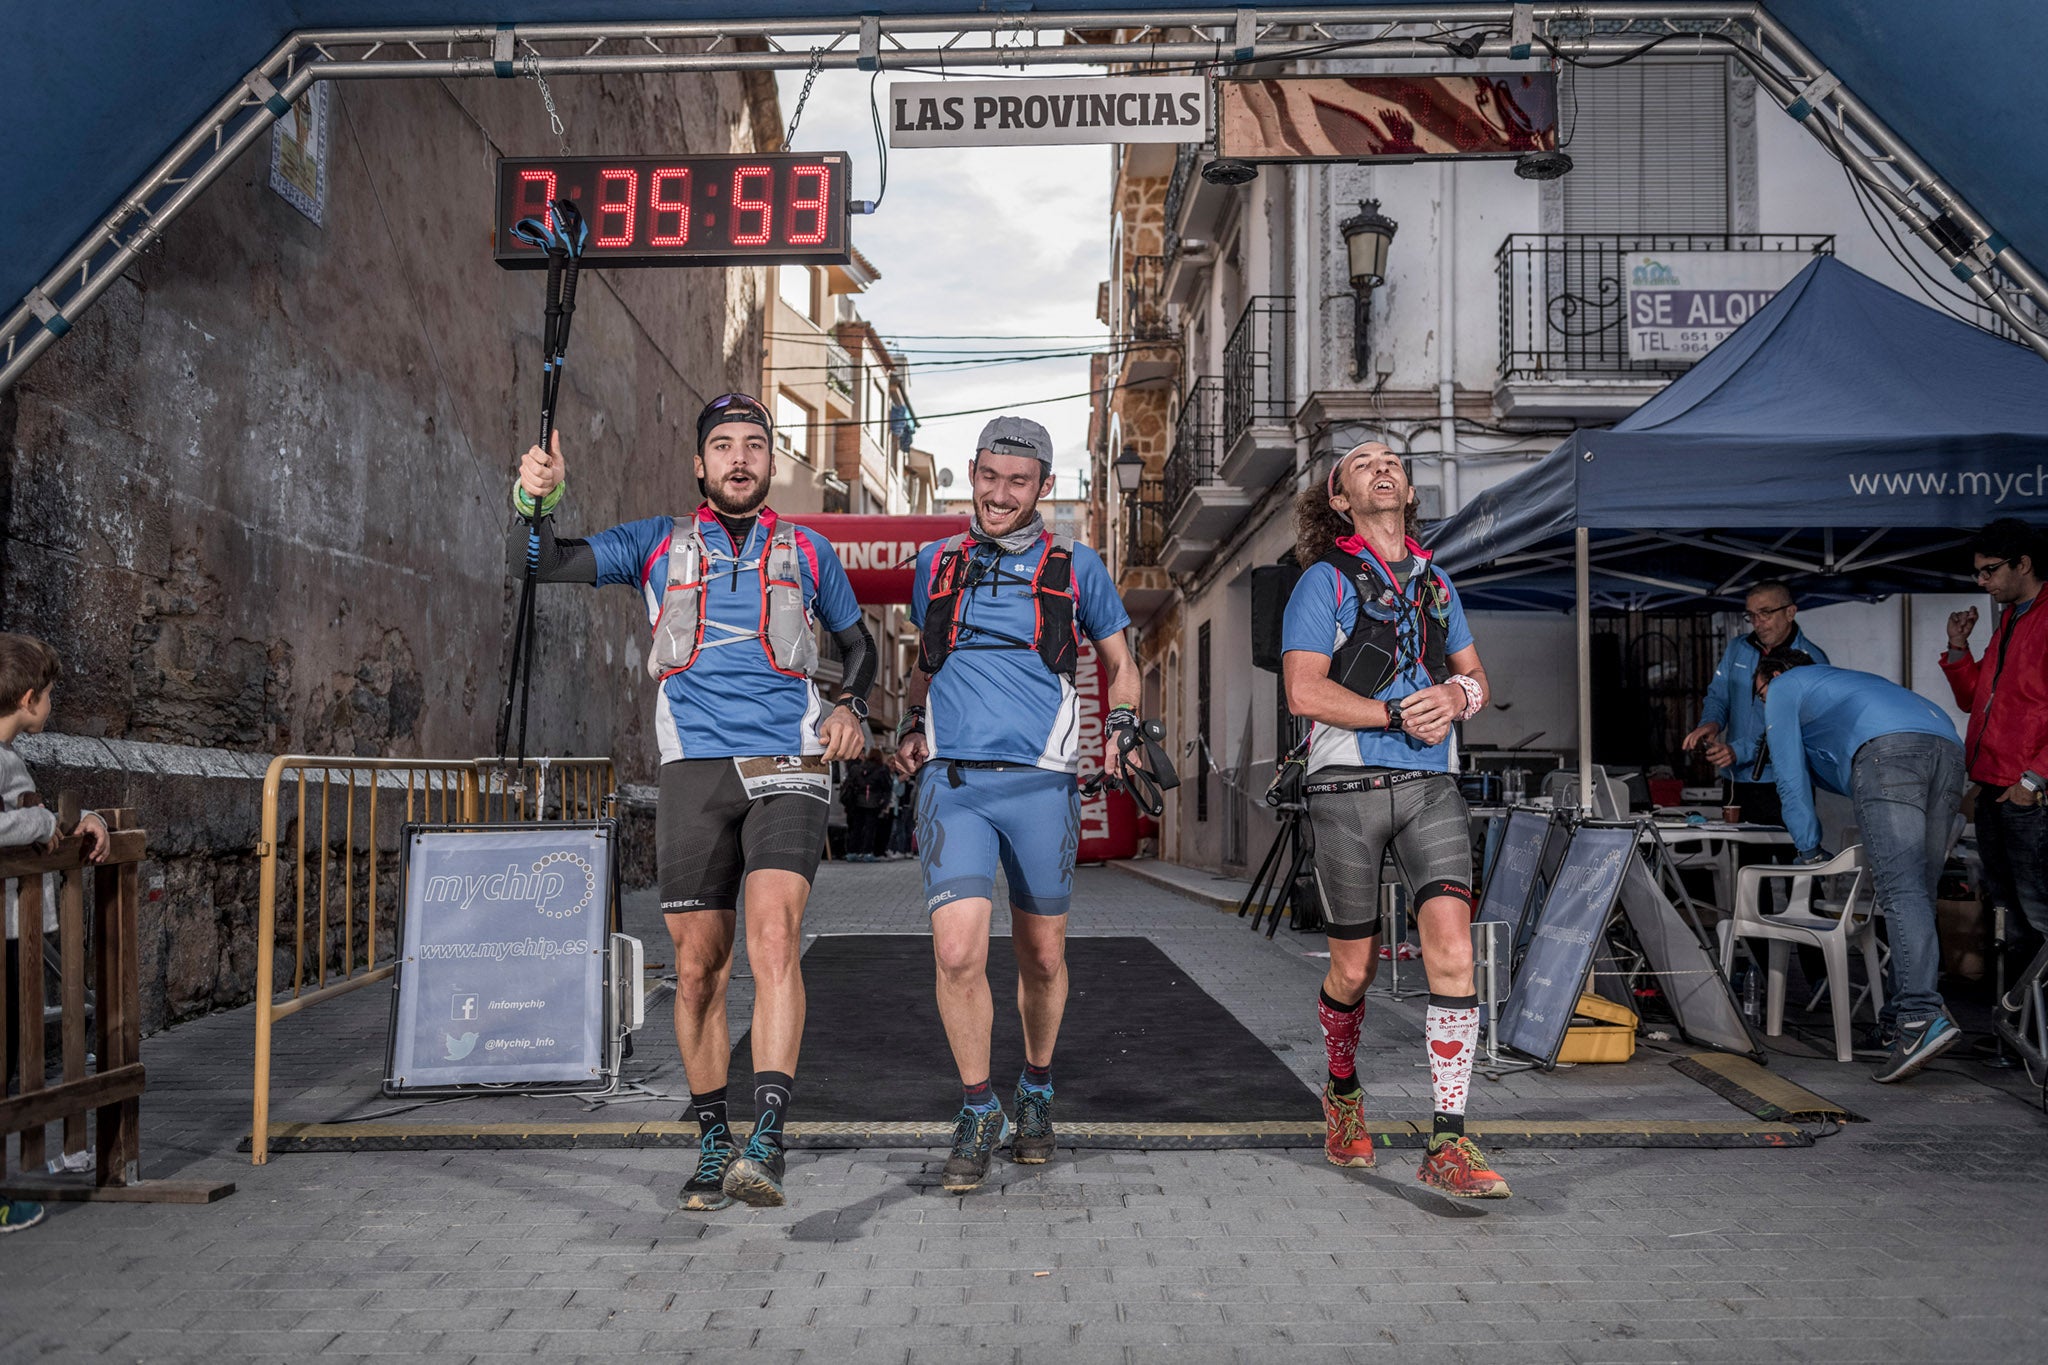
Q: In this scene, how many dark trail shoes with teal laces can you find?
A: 4